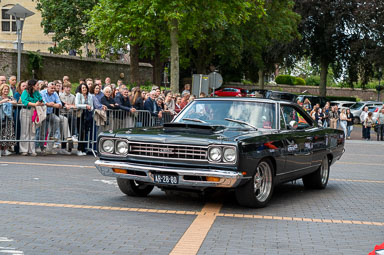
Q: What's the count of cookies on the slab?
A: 0